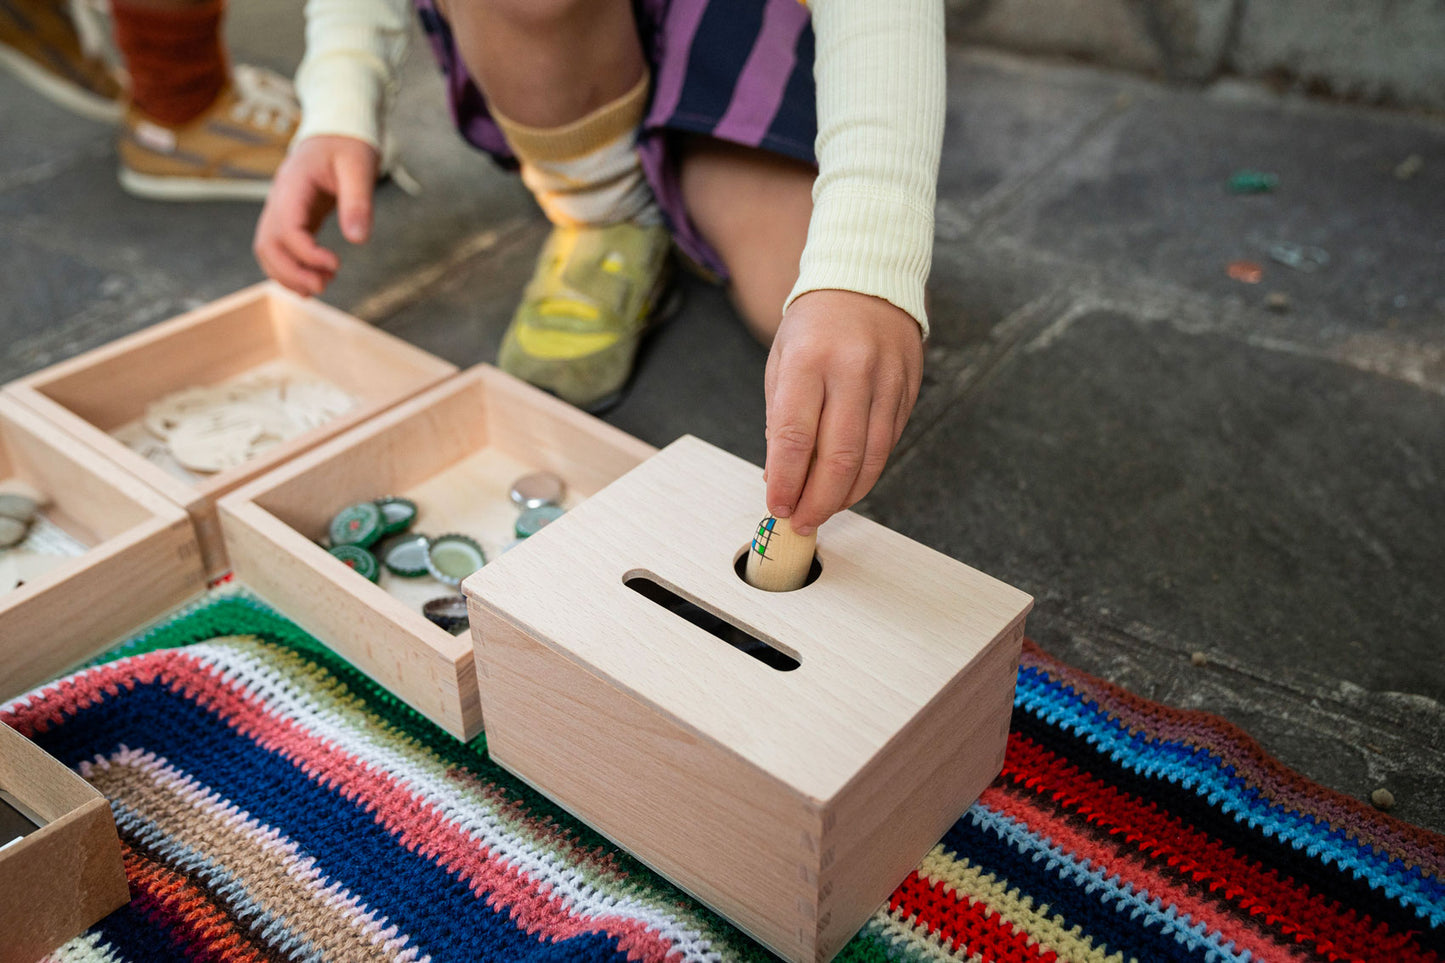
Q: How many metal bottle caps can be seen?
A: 8